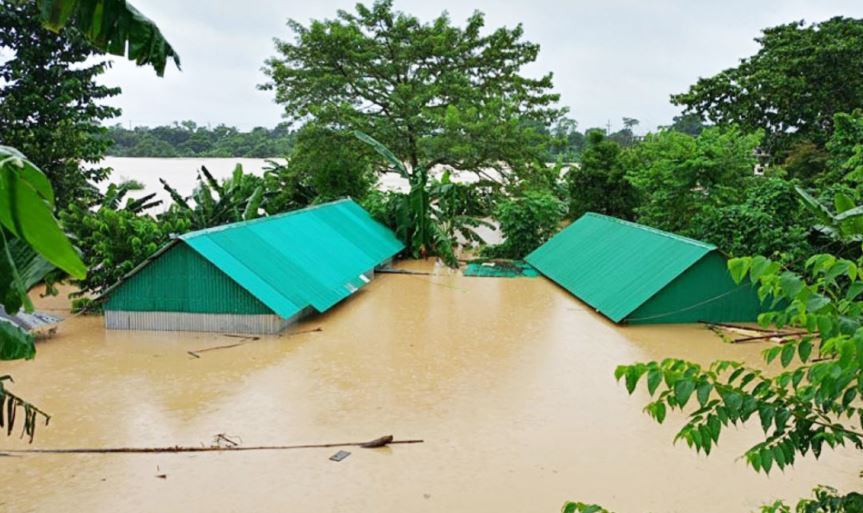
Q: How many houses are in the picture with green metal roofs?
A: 2